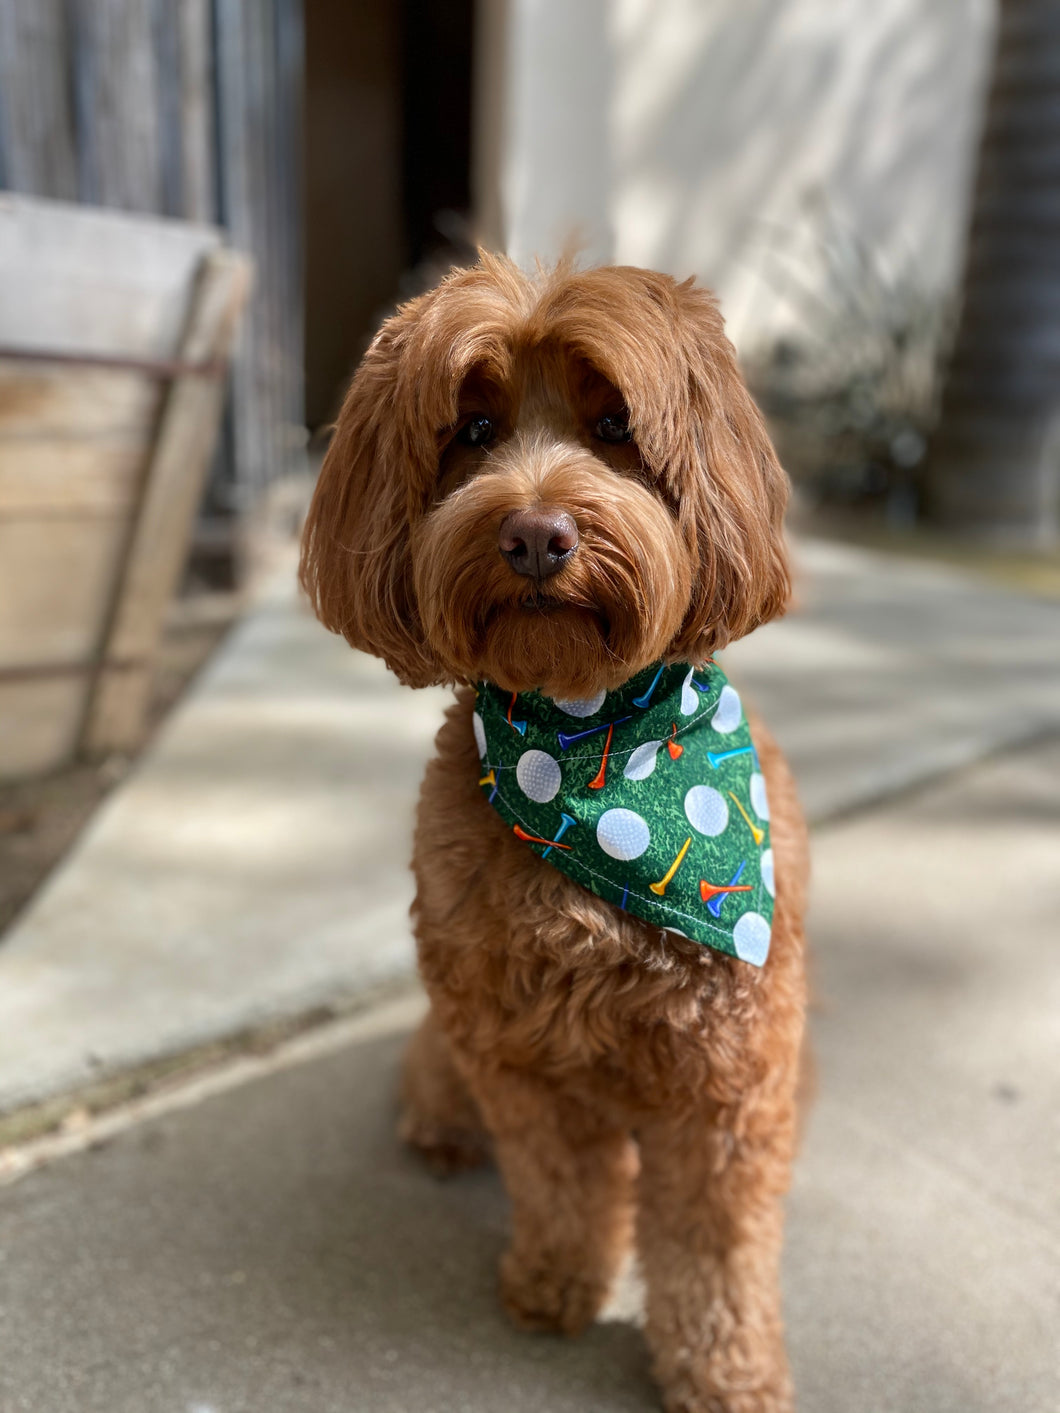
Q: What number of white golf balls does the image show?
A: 12